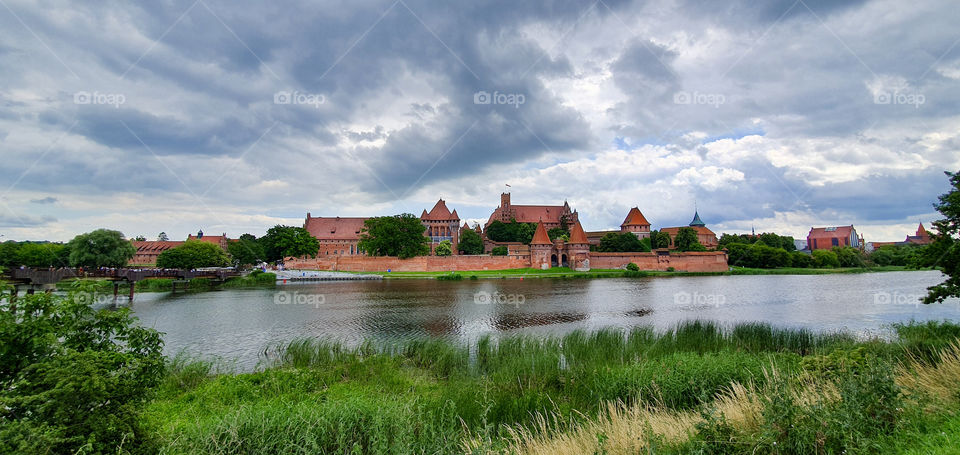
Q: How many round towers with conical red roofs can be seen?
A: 2